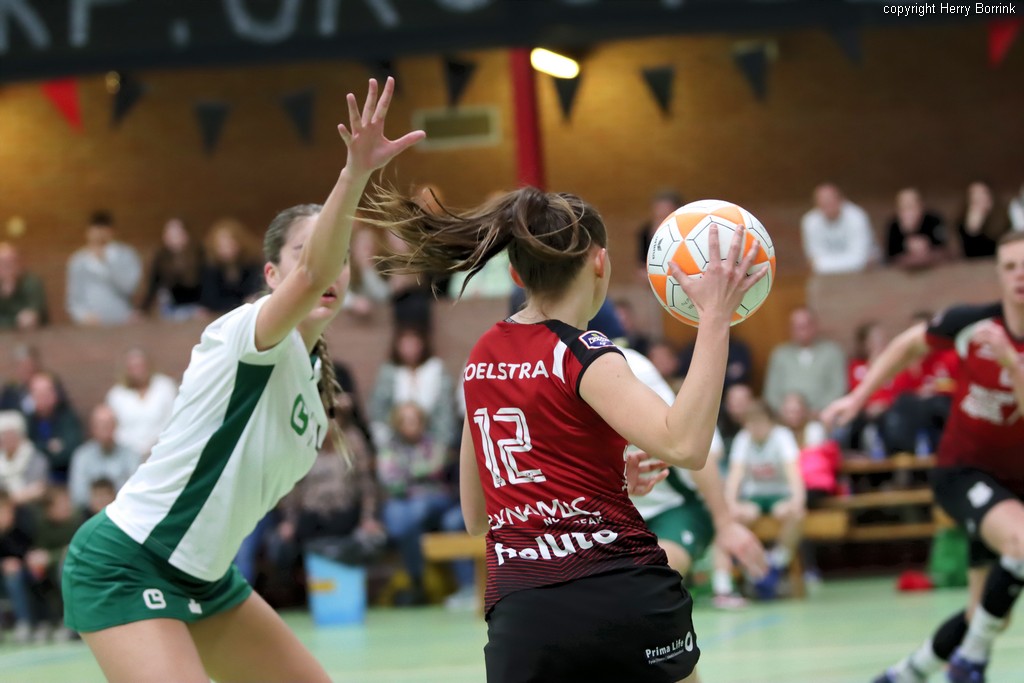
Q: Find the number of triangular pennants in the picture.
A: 11